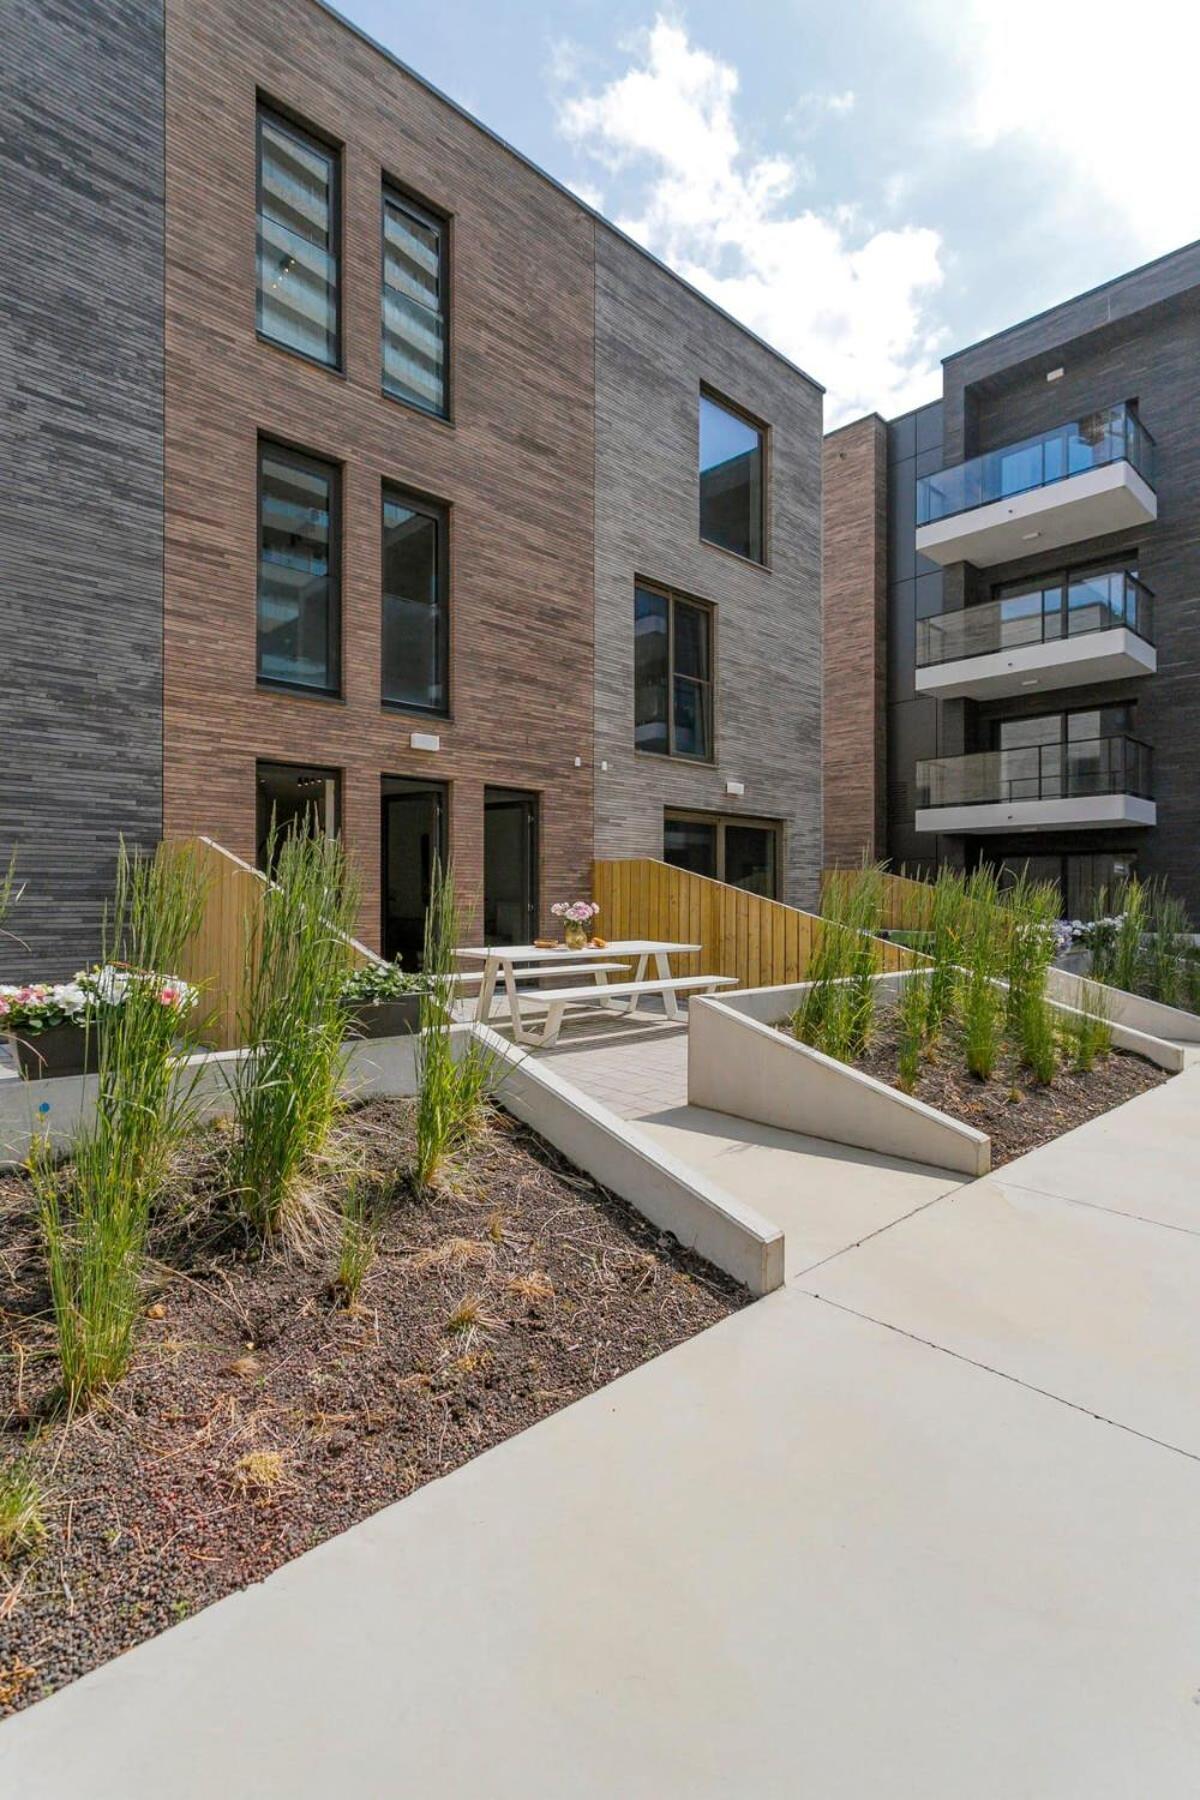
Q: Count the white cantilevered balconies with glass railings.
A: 3